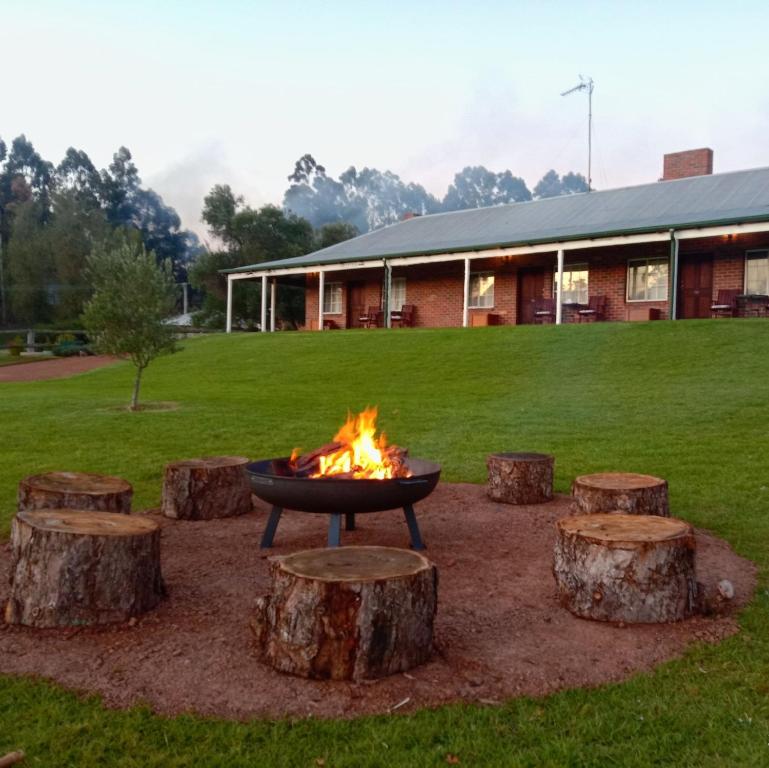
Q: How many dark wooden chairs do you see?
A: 5